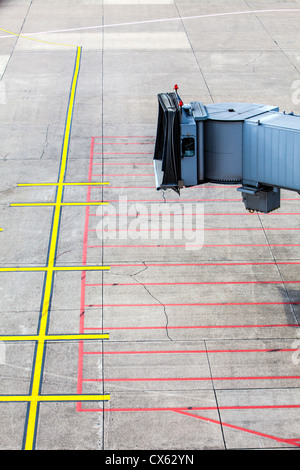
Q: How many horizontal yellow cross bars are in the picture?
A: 5